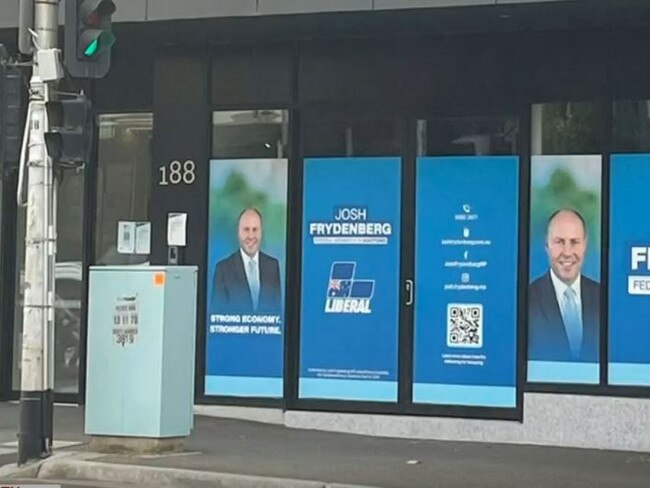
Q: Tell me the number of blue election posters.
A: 5